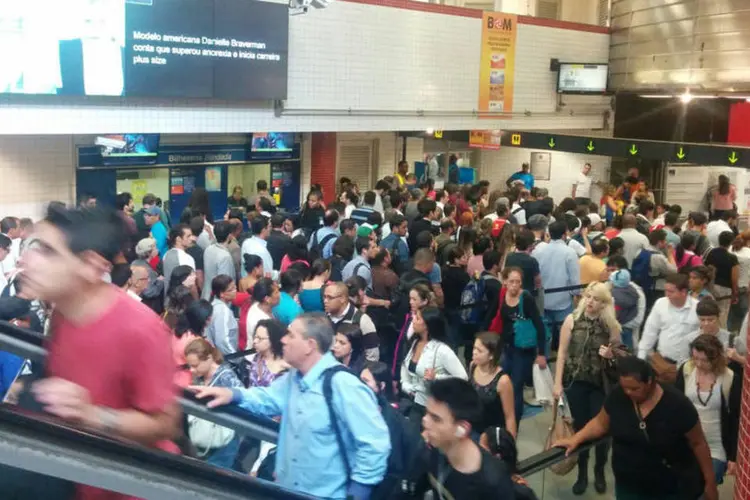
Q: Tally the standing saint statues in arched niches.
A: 0